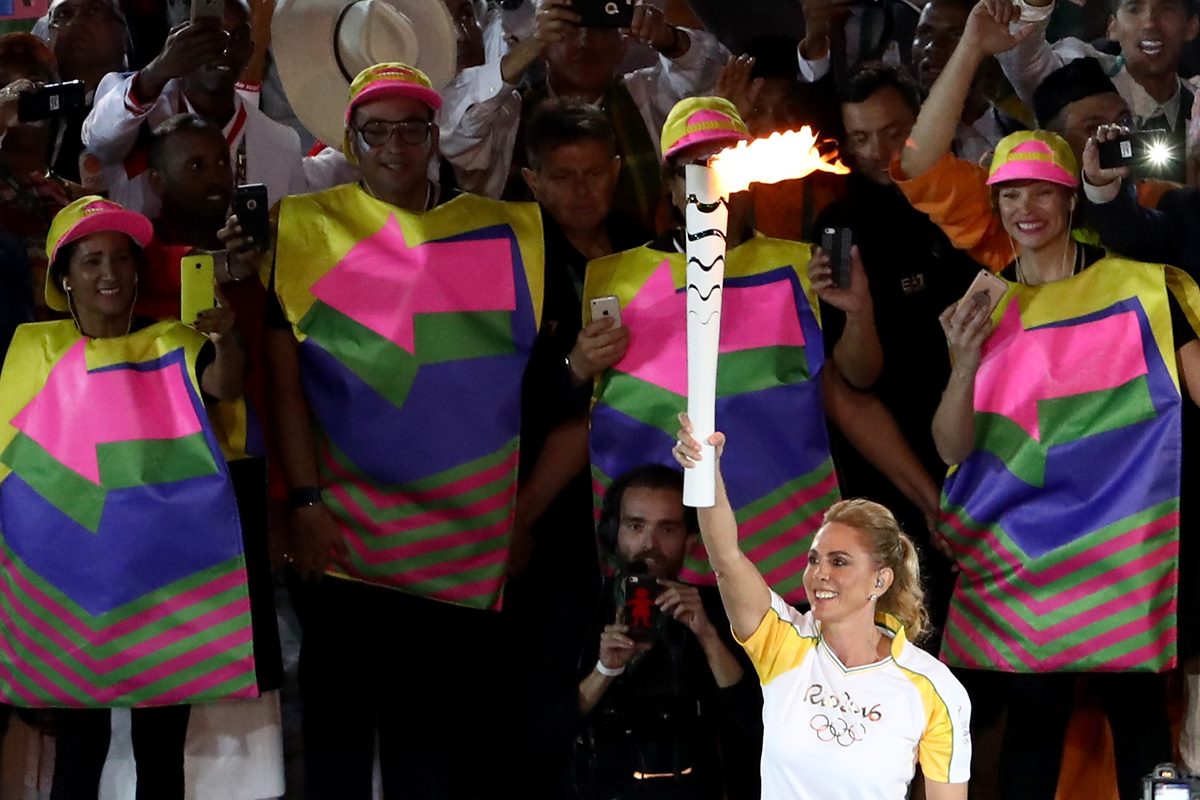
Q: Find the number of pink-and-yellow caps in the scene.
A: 4